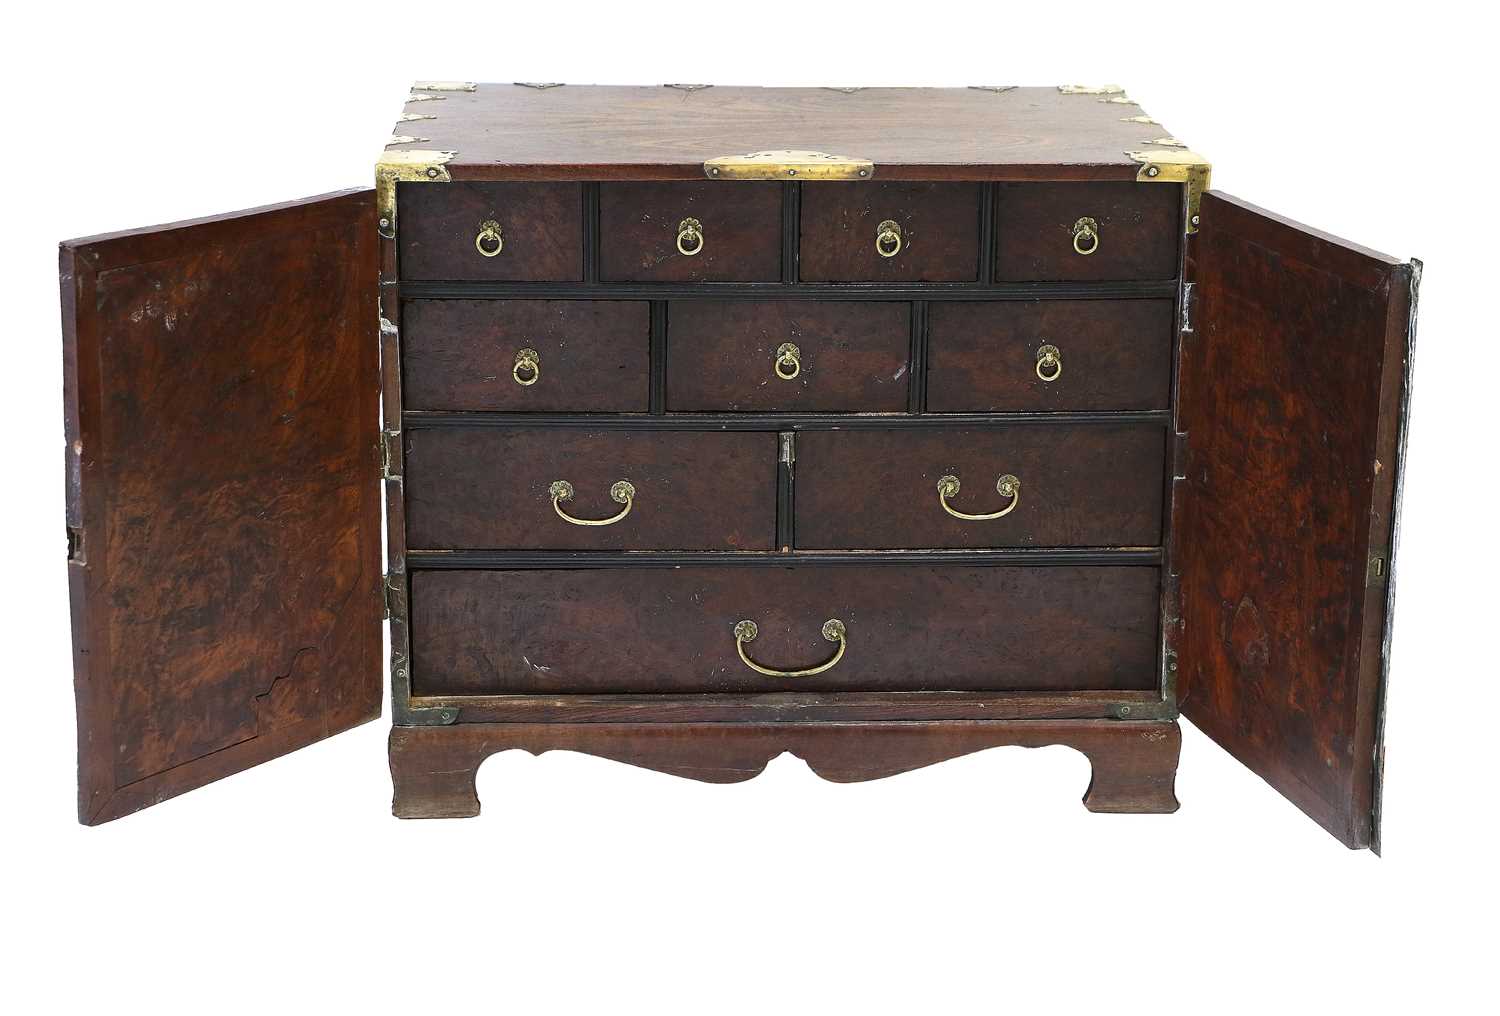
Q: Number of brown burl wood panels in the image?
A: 2